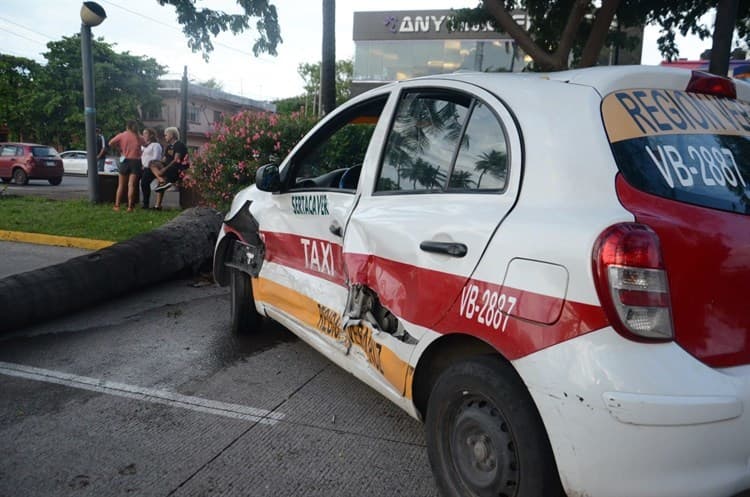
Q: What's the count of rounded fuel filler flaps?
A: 1